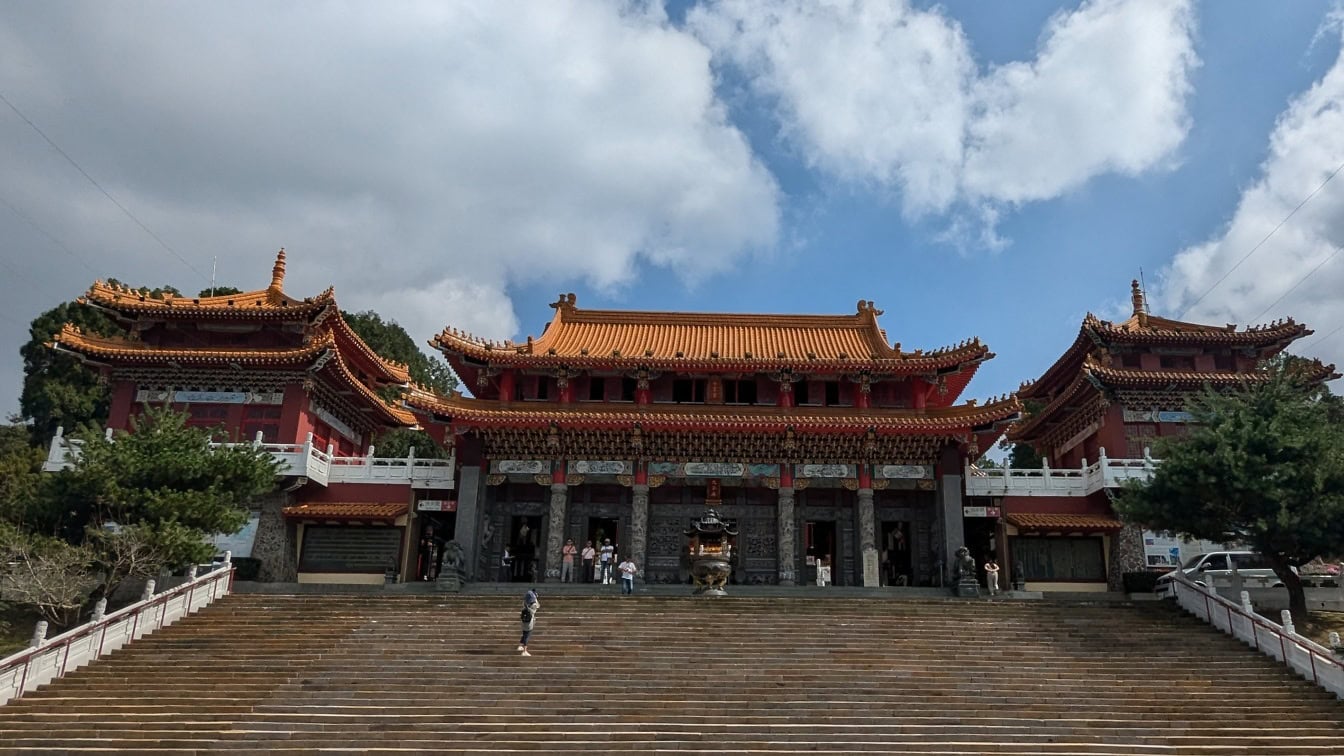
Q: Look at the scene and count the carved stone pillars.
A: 4